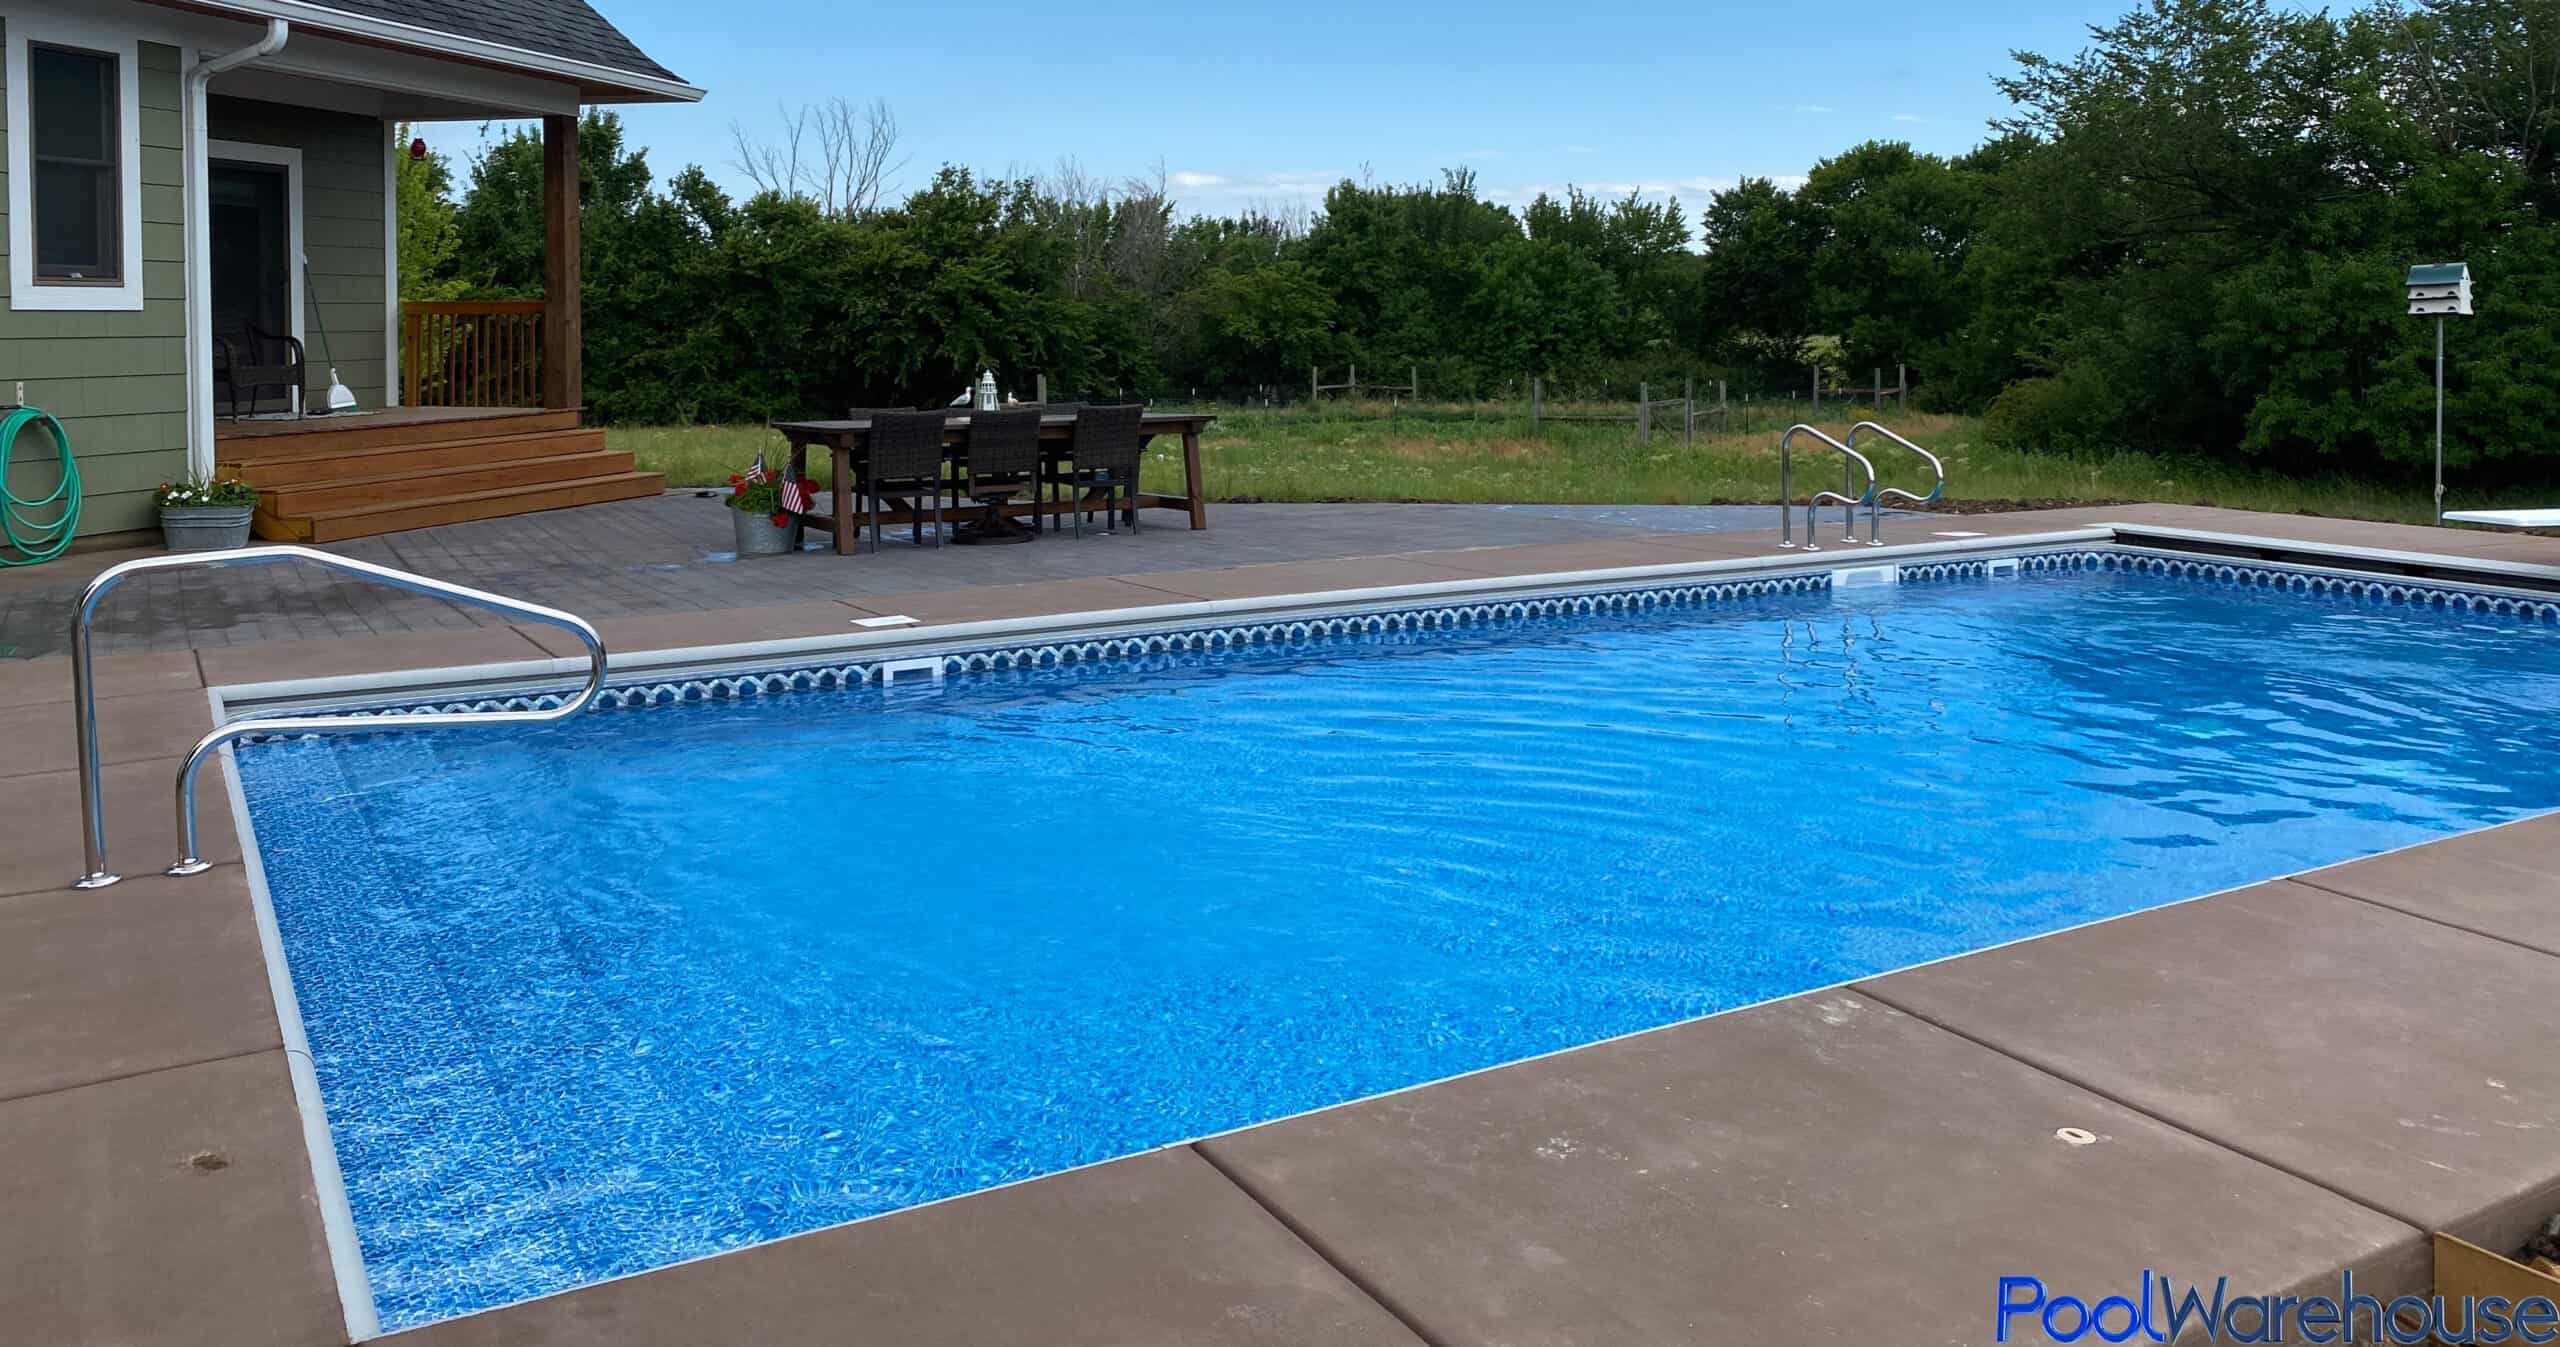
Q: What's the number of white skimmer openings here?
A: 2